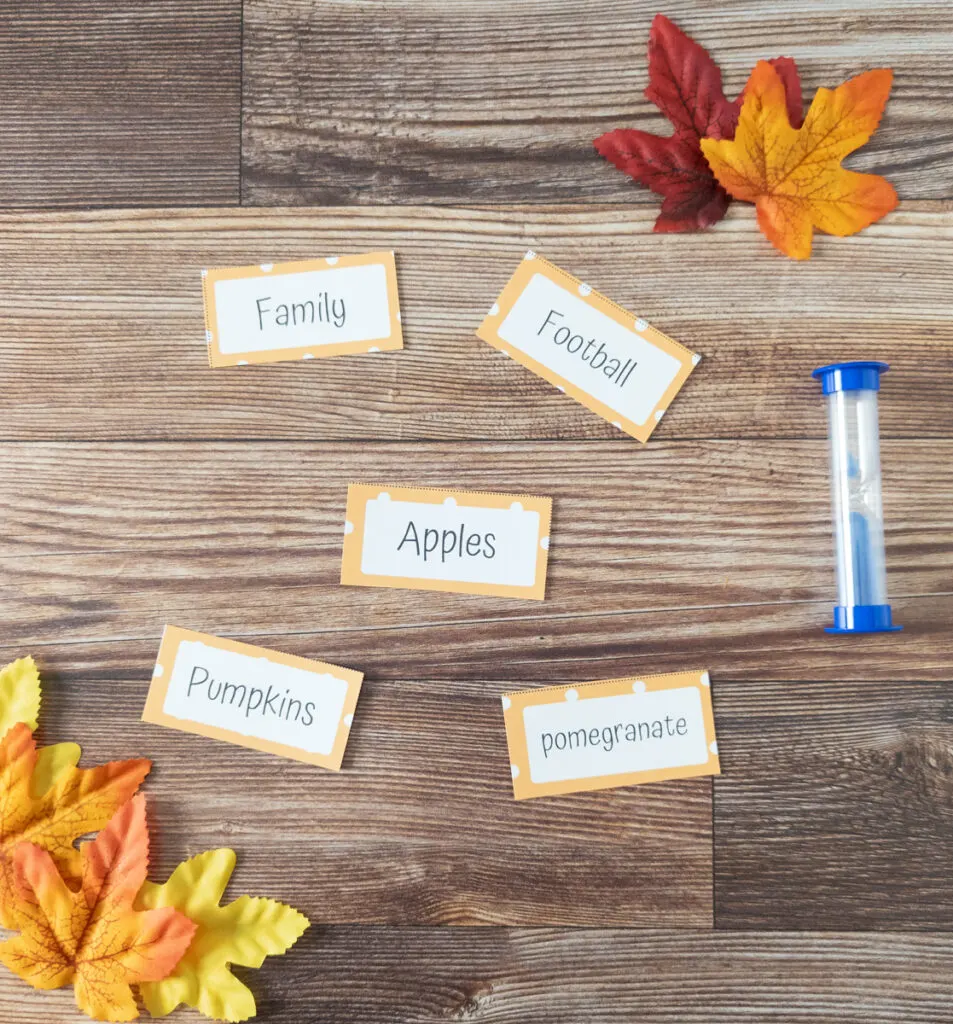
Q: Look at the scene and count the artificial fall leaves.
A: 6